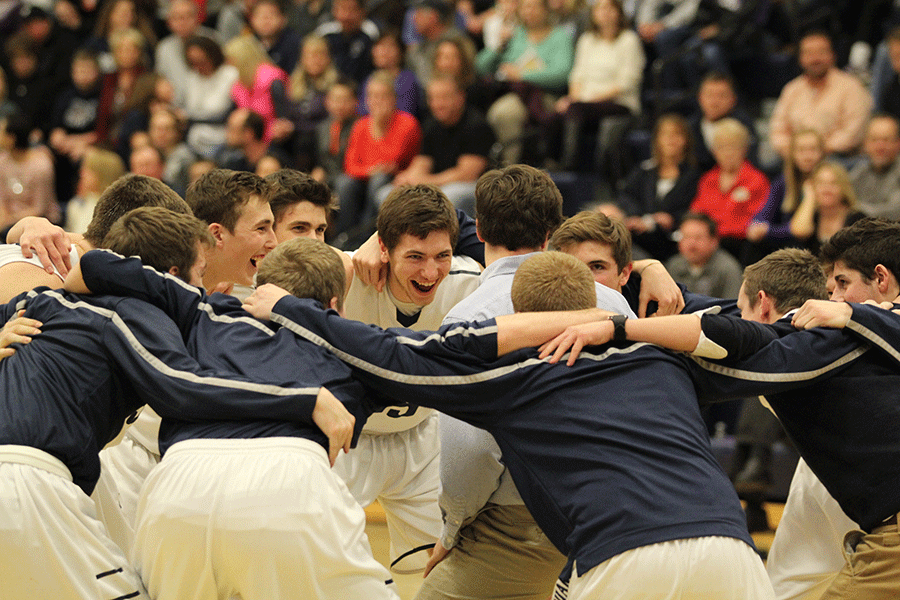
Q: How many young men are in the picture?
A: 11